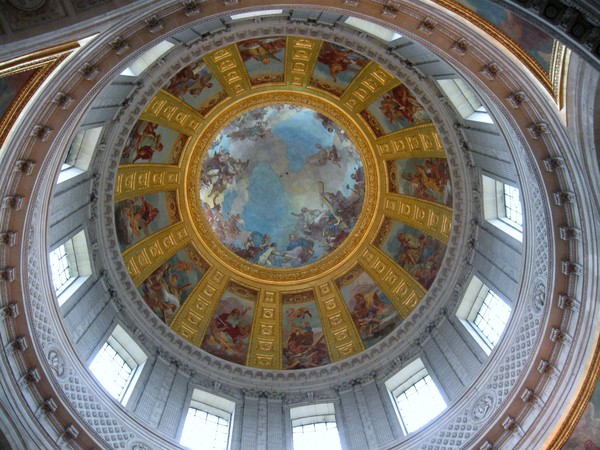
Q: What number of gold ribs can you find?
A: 12